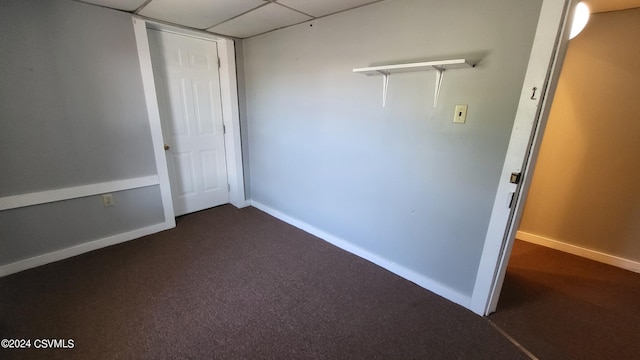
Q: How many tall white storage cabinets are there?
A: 0